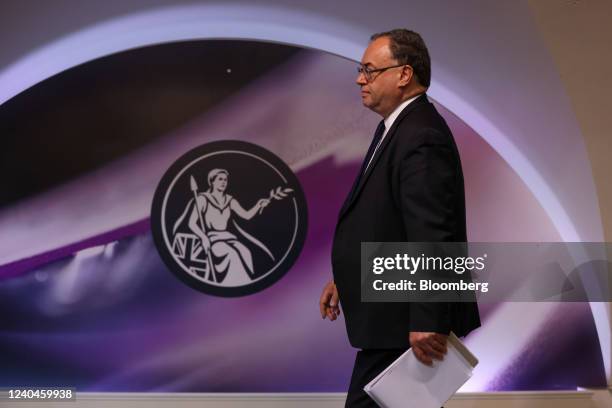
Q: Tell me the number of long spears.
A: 1